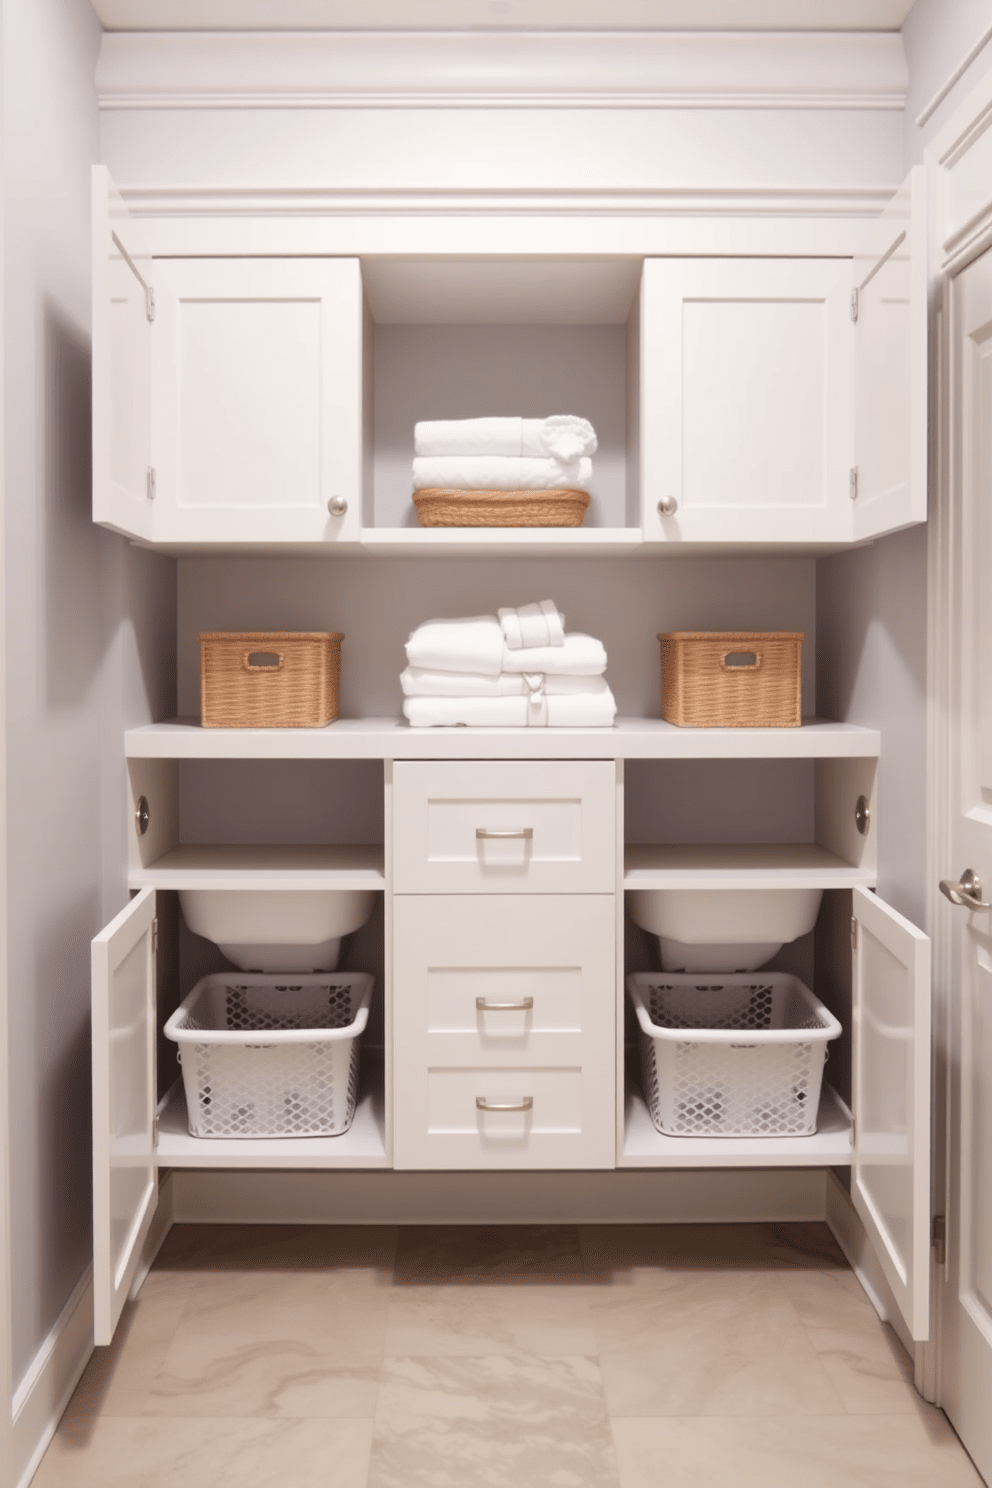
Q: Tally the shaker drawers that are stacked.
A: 3